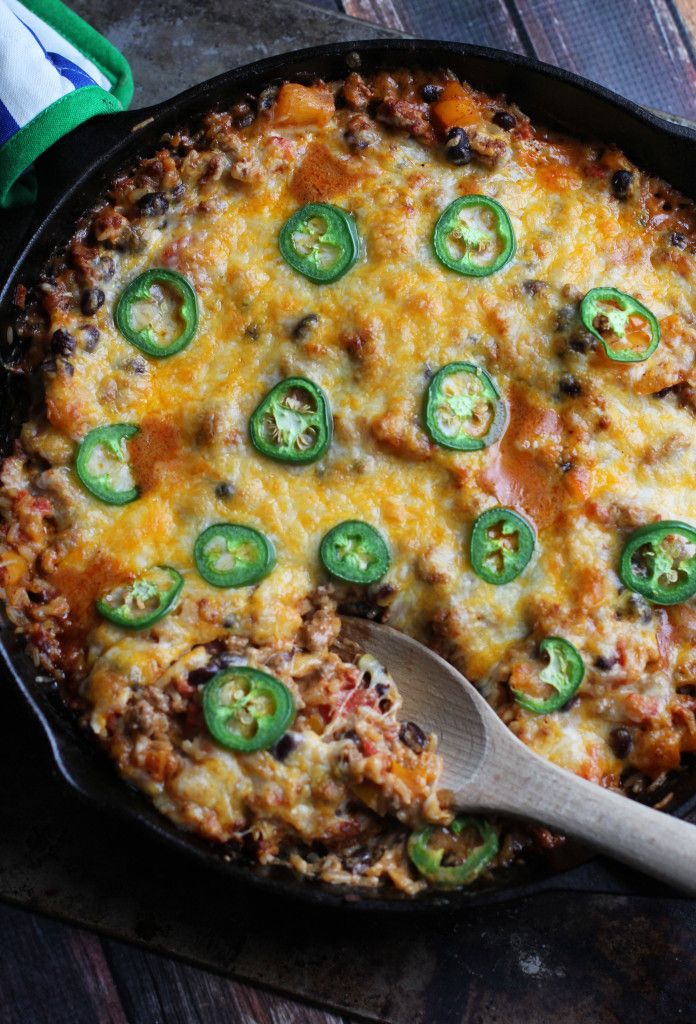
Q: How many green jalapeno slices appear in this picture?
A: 15